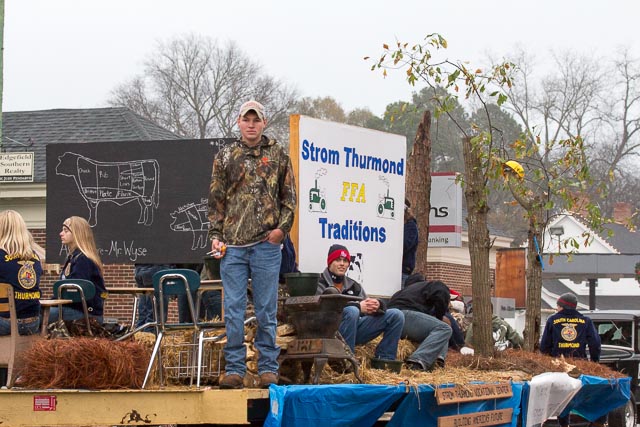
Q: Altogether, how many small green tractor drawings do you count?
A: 2